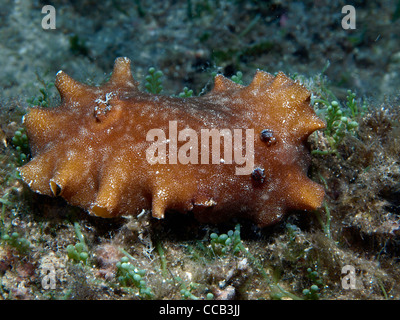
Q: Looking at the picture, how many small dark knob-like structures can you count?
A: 2